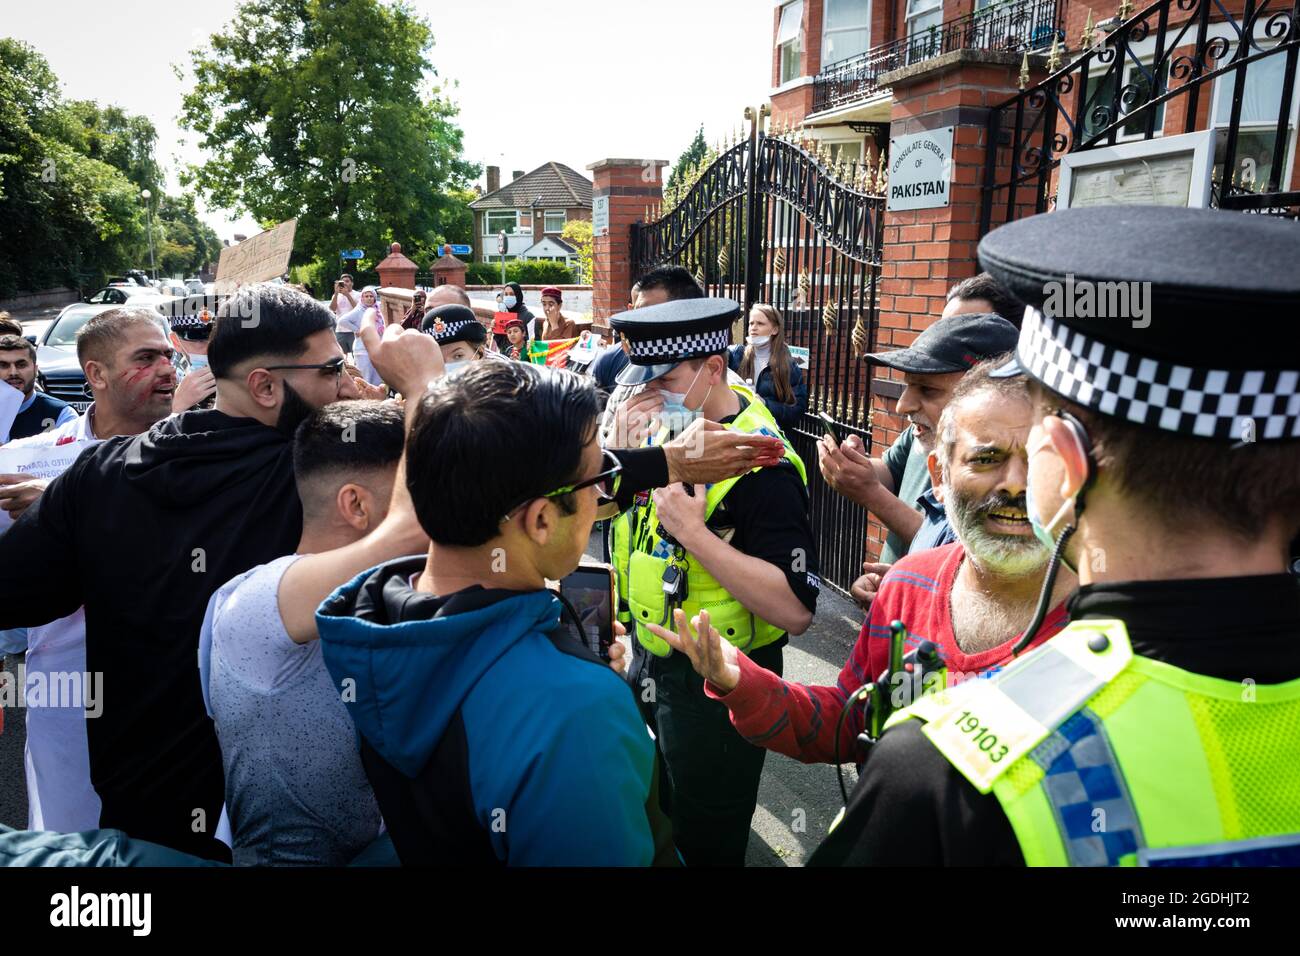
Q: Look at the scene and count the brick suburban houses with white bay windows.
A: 1